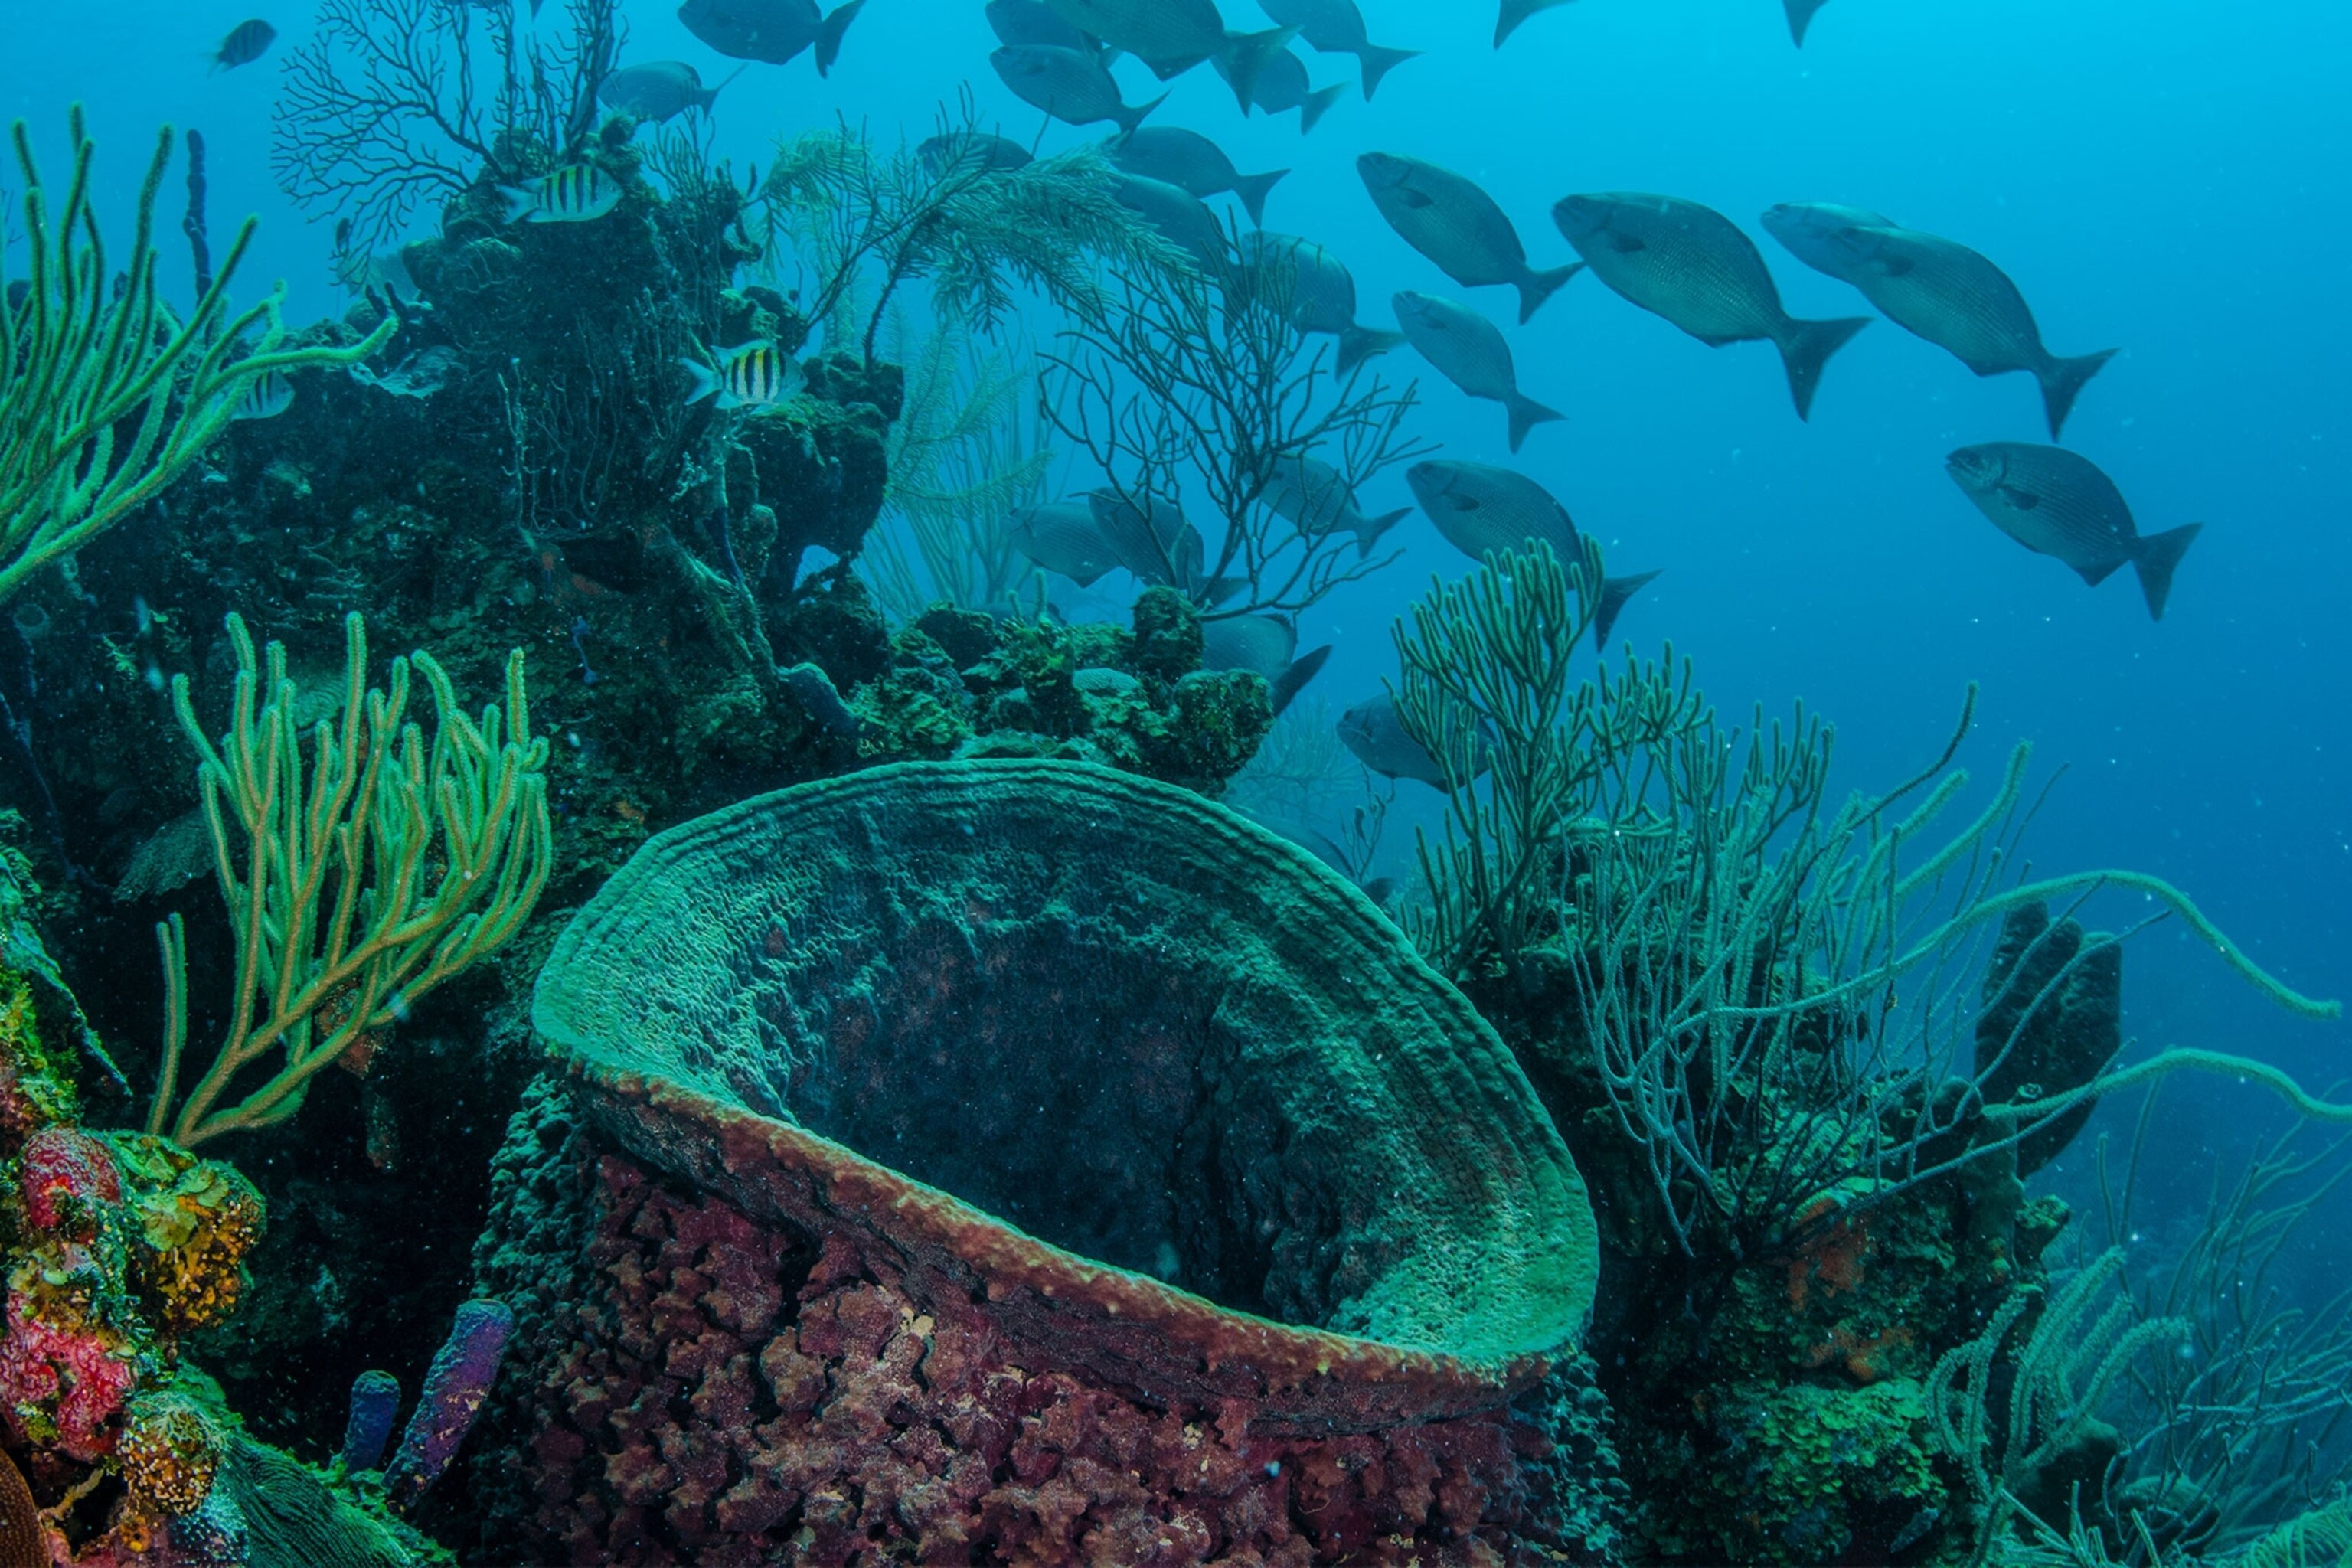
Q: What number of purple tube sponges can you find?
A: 2